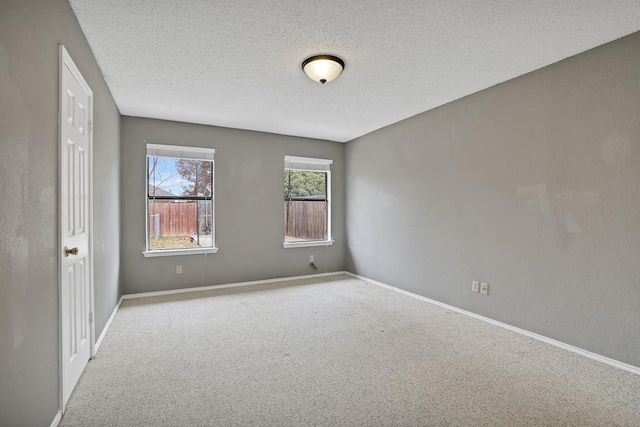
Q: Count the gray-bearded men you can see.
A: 0